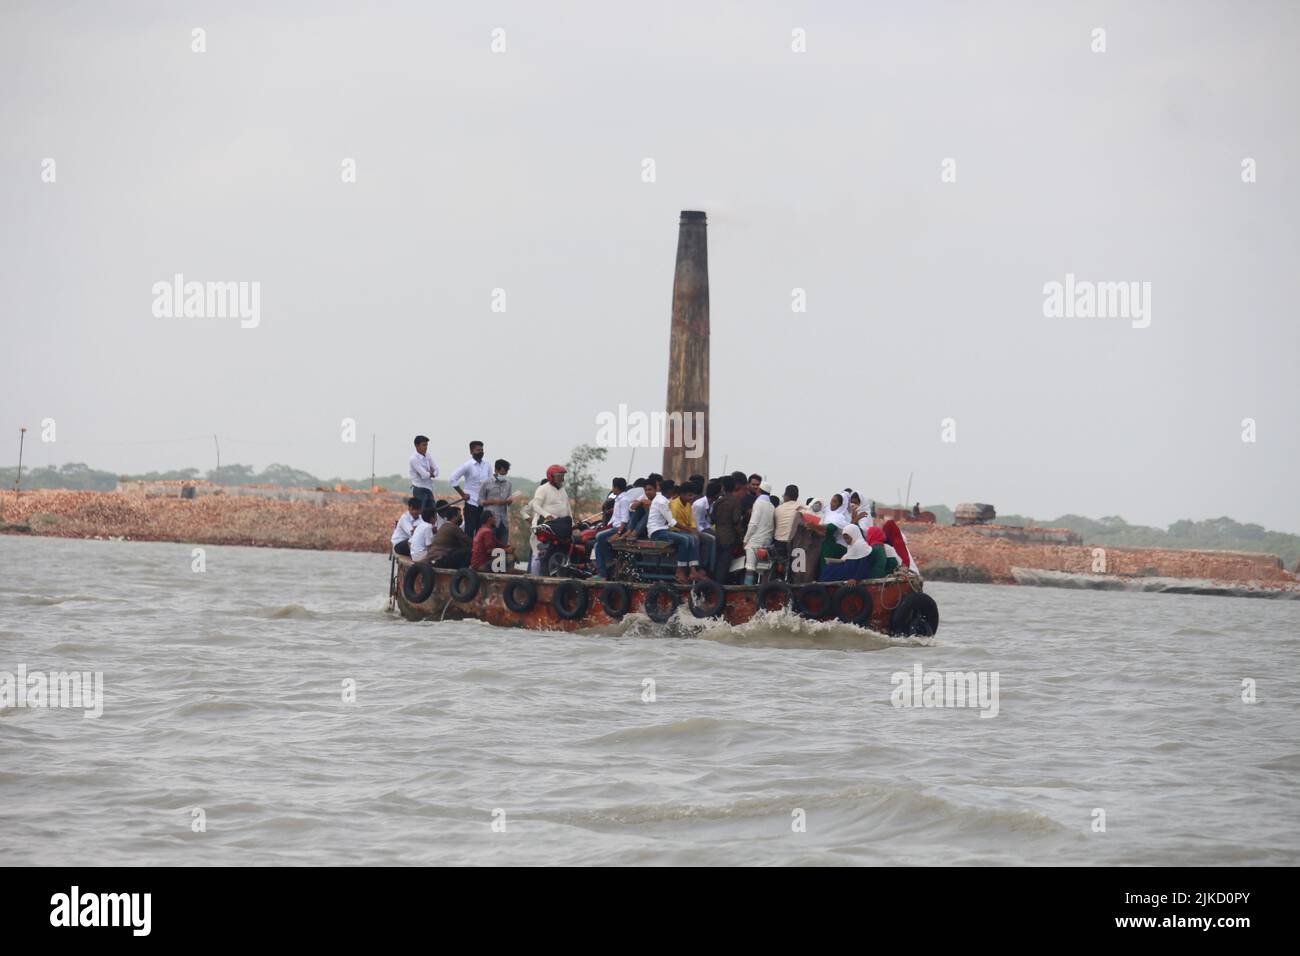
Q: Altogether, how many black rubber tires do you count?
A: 11